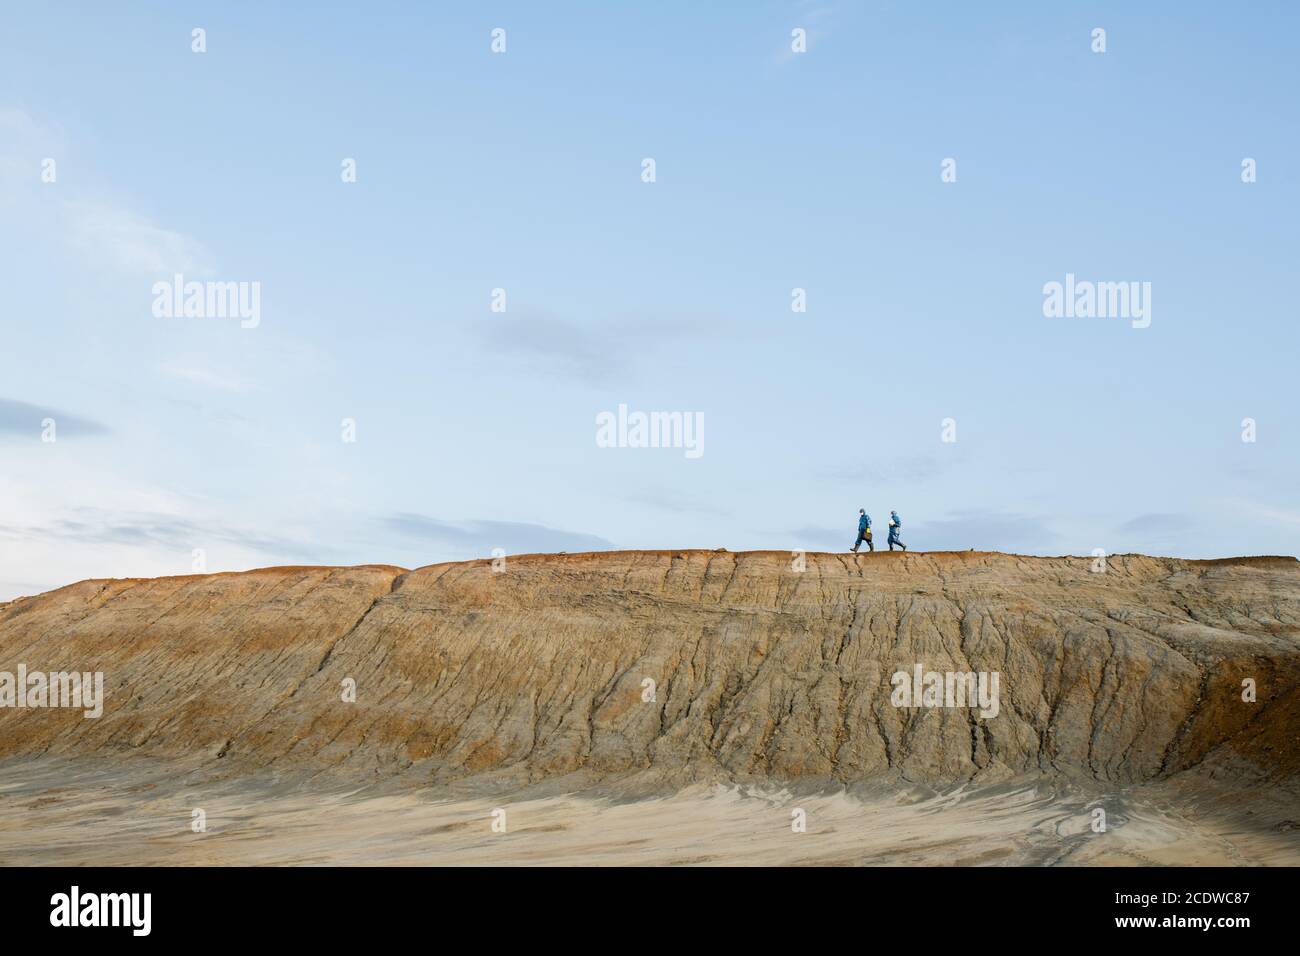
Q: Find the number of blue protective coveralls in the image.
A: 2